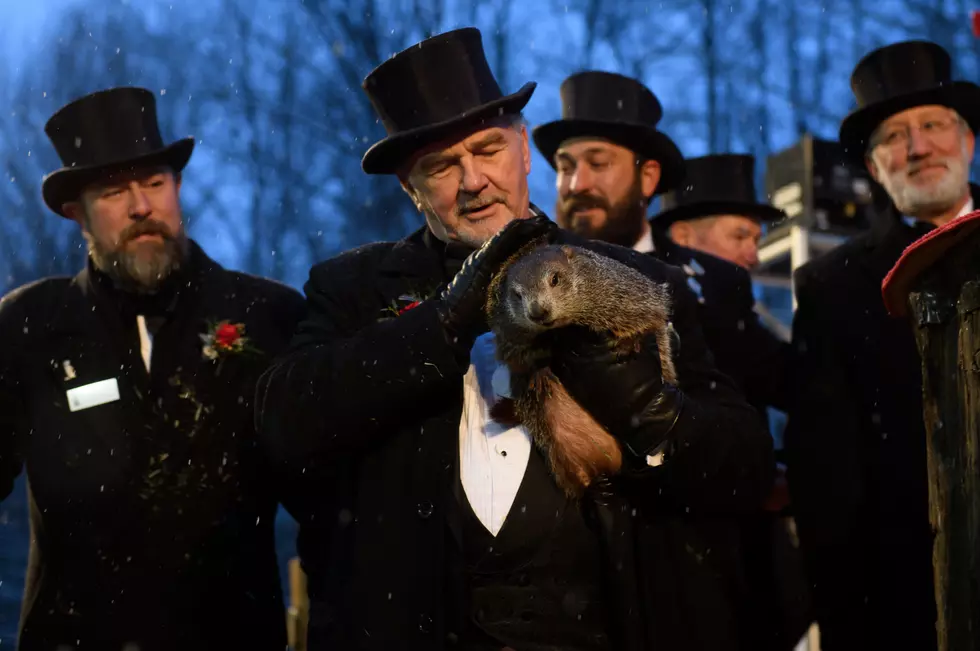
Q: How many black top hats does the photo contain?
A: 5